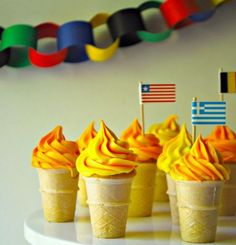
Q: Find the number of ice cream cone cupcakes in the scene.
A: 8